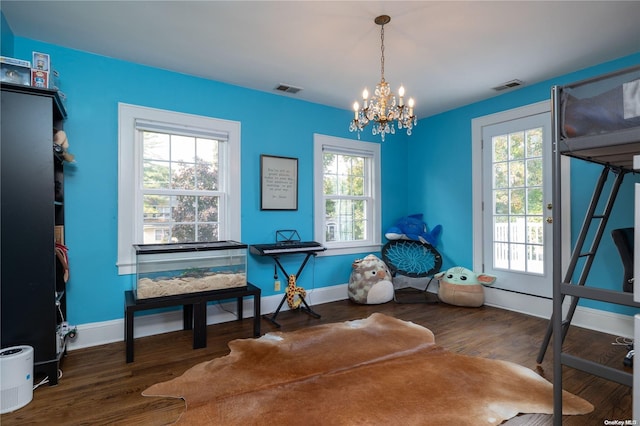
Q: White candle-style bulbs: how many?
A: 4